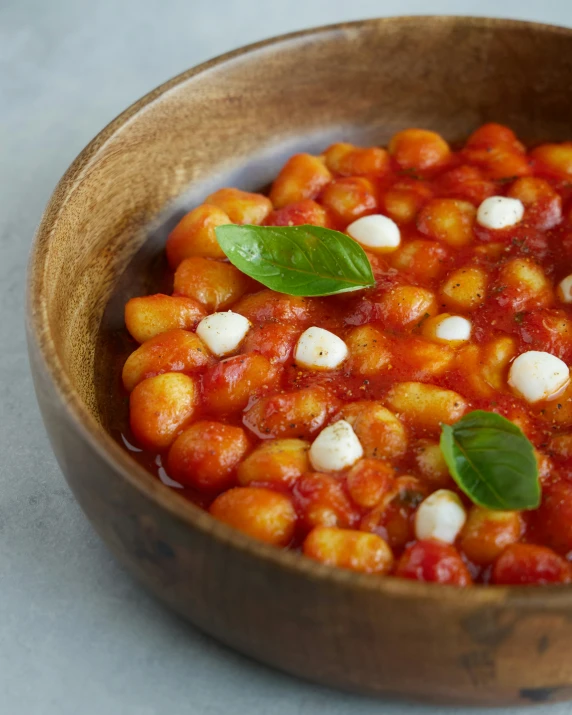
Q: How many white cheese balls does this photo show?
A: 9